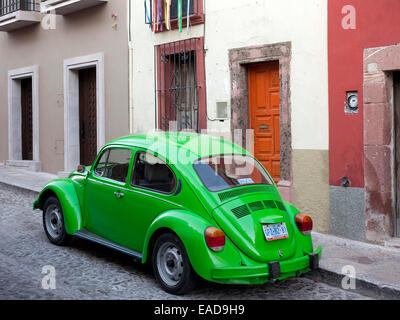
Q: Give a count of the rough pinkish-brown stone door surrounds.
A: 2